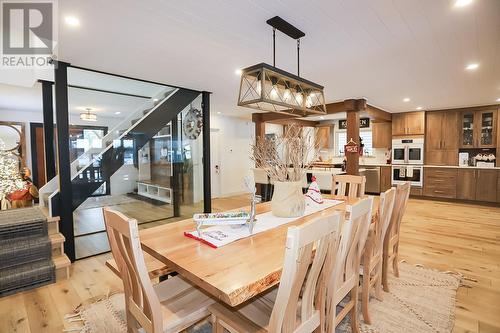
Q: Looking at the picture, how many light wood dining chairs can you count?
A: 6